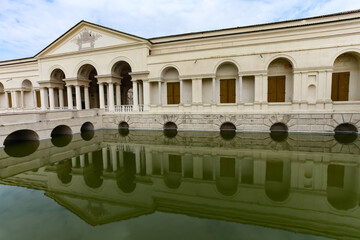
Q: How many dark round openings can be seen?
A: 8